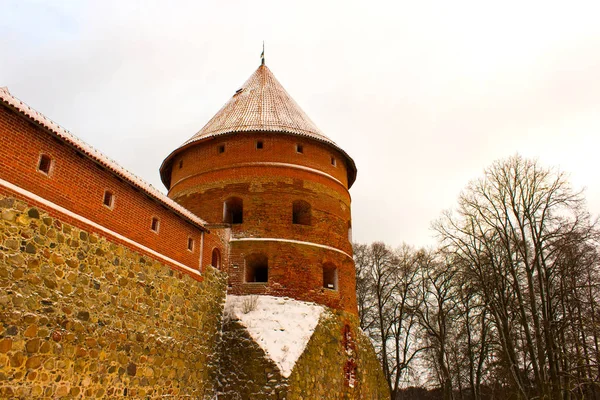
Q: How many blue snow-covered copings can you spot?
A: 0